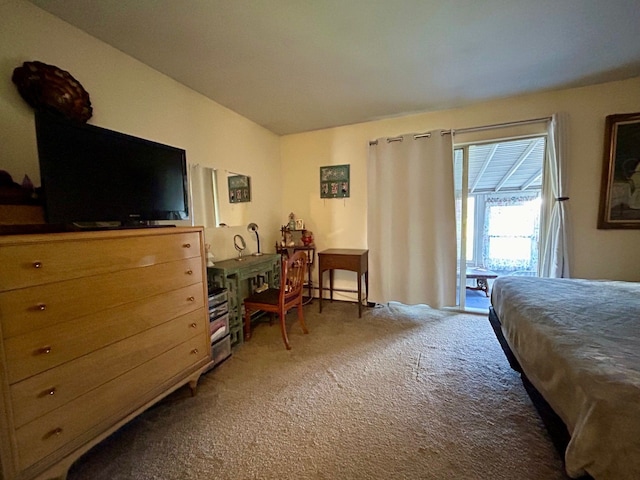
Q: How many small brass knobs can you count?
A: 10